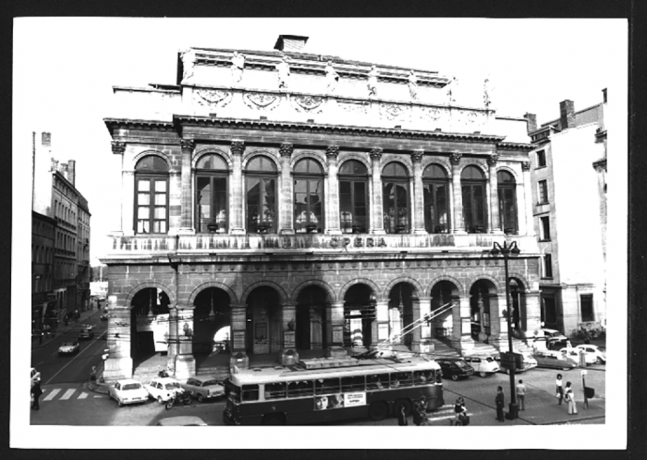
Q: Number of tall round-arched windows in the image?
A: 9